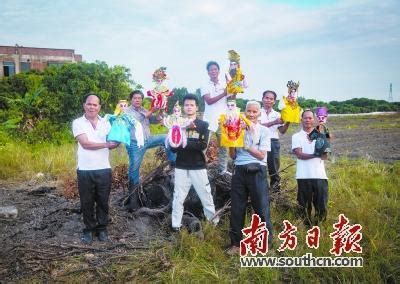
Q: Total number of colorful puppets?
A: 7